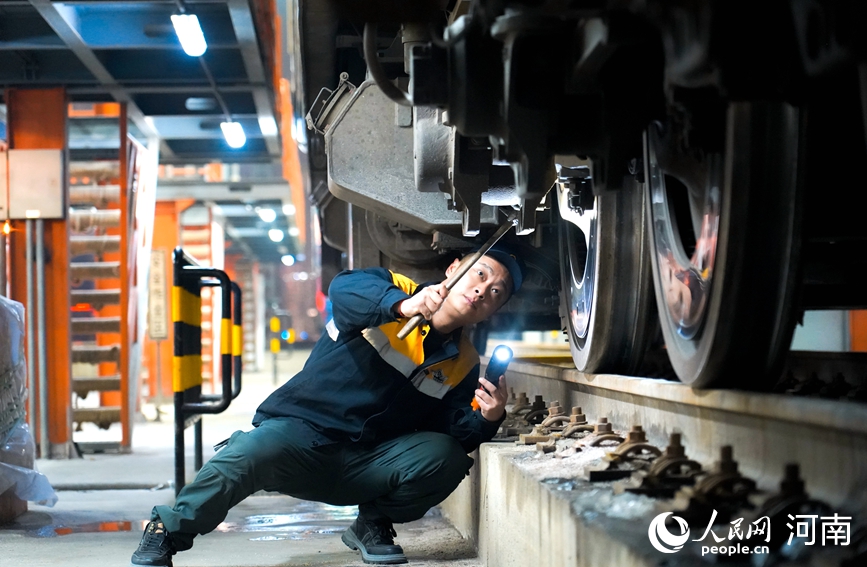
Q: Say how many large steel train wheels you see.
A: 2